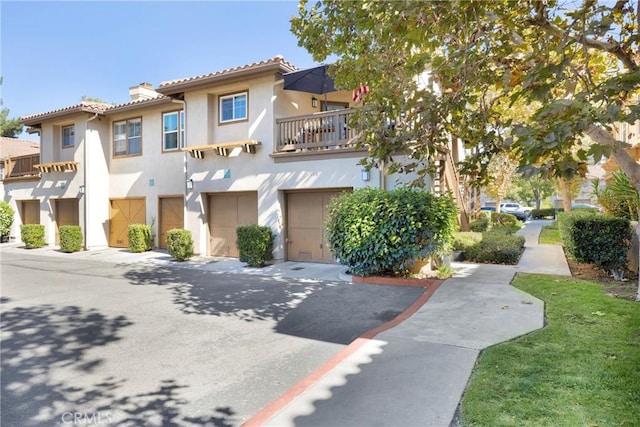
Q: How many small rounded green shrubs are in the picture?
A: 5